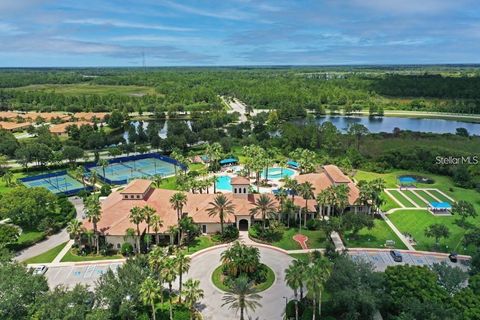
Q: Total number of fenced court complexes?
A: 2